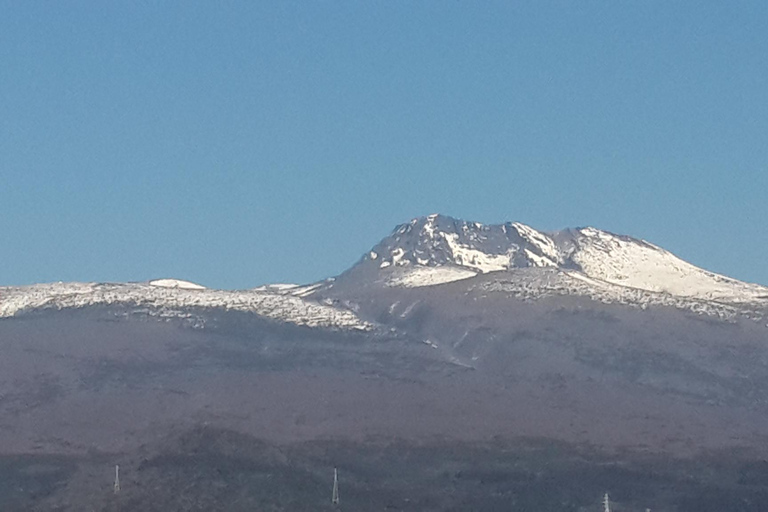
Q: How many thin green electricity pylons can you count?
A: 0